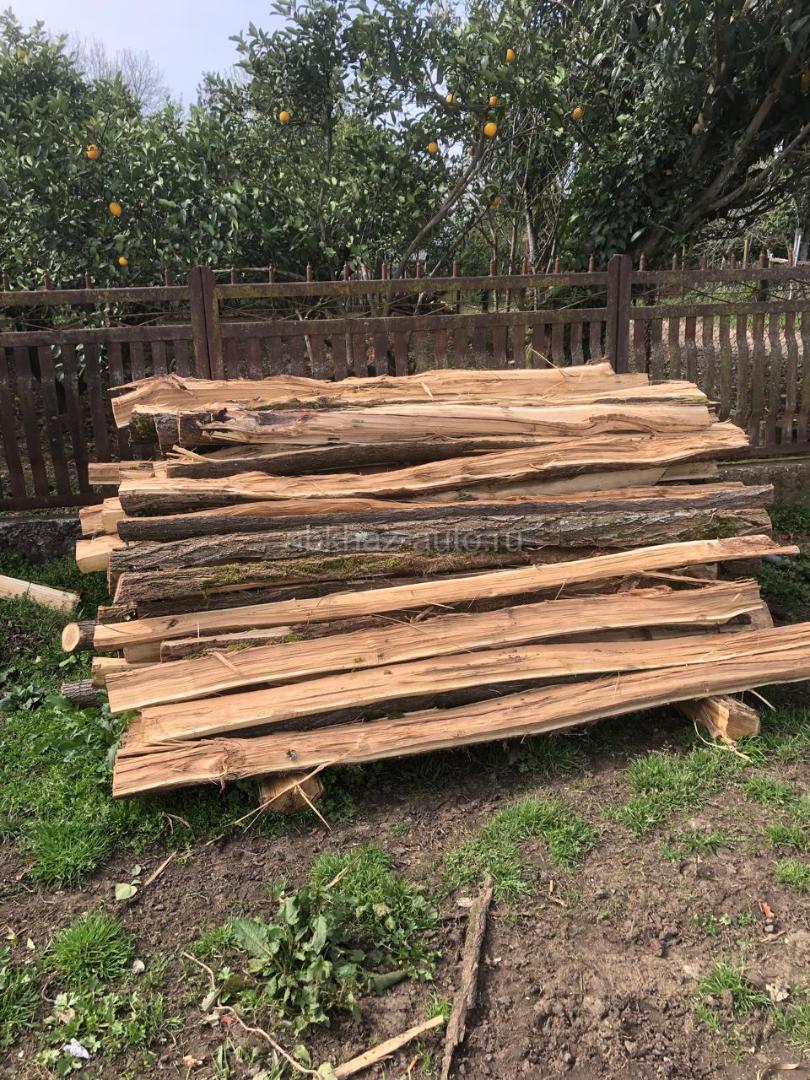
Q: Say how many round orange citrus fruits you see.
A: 11